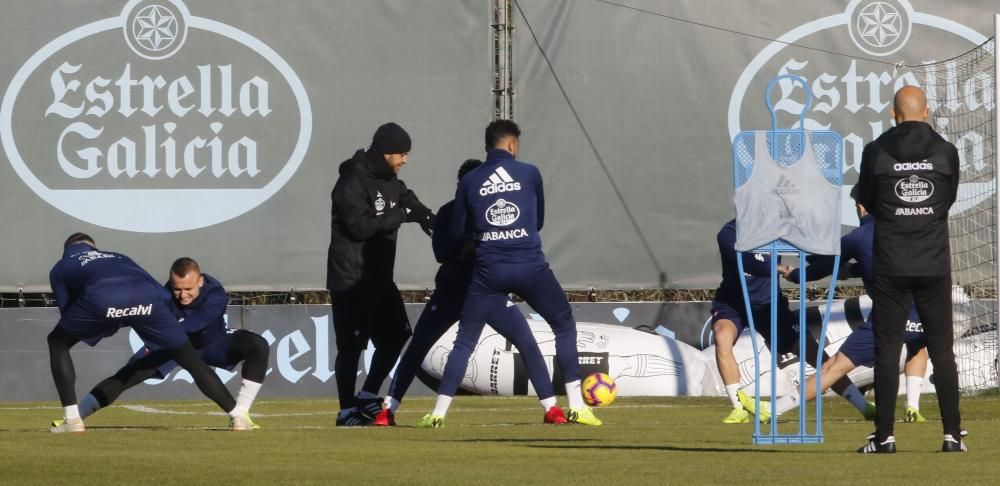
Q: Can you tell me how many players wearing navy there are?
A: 6